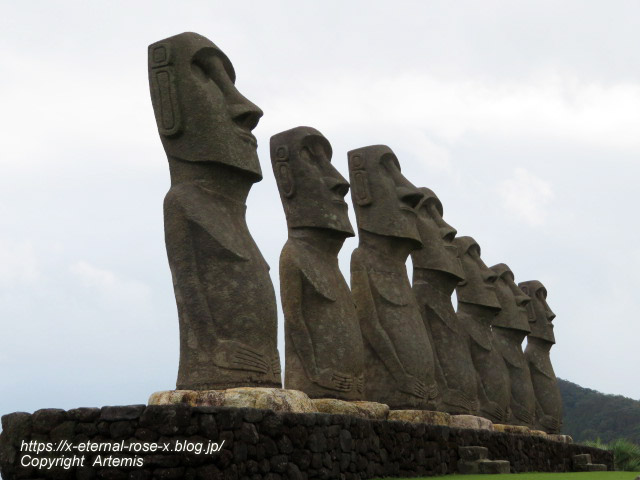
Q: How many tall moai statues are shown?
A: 7